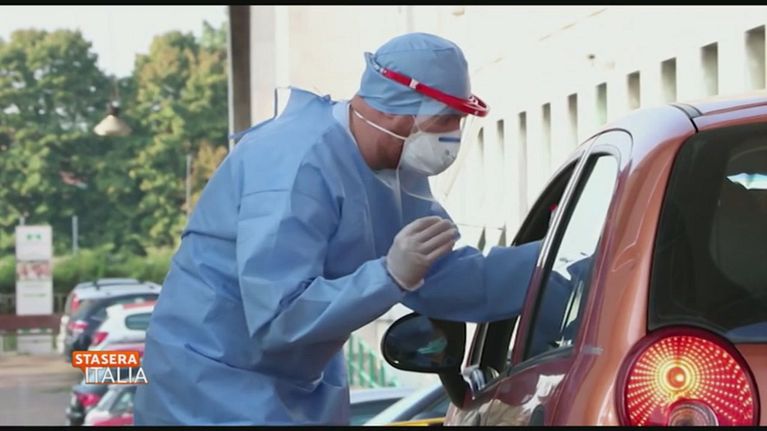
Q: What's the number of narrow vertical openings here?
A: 10